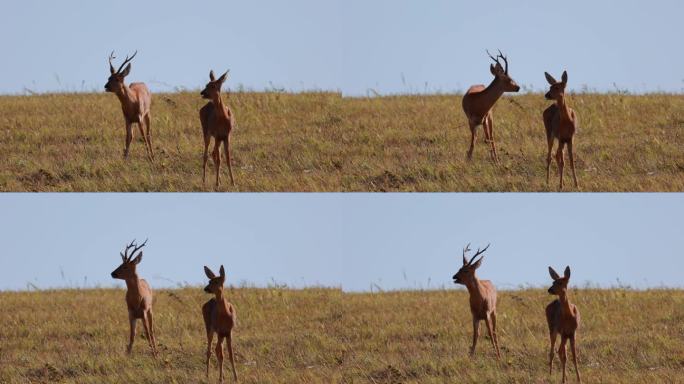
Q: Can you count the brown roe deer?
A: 8